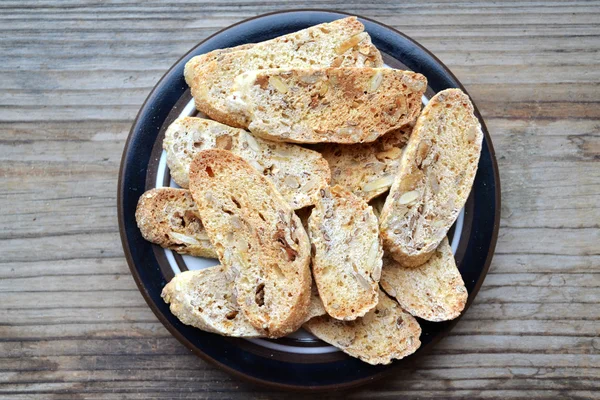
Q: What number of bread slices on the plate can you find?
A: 11